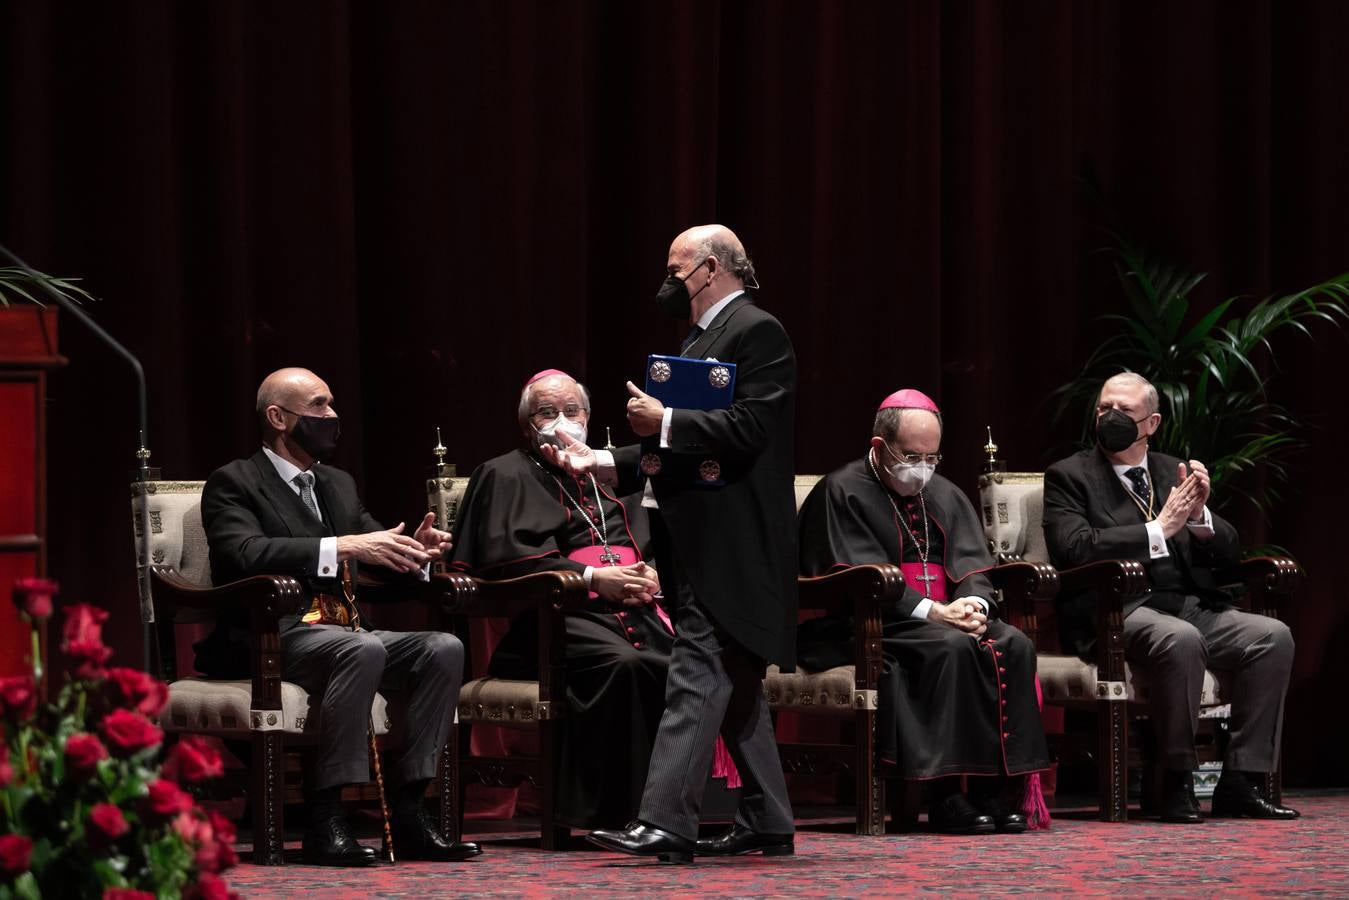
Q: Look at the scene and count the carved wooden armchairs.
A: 4